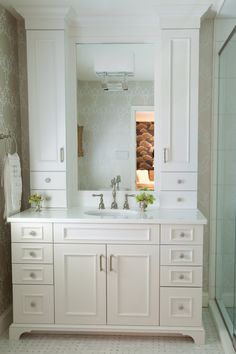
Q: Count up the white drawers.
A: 12